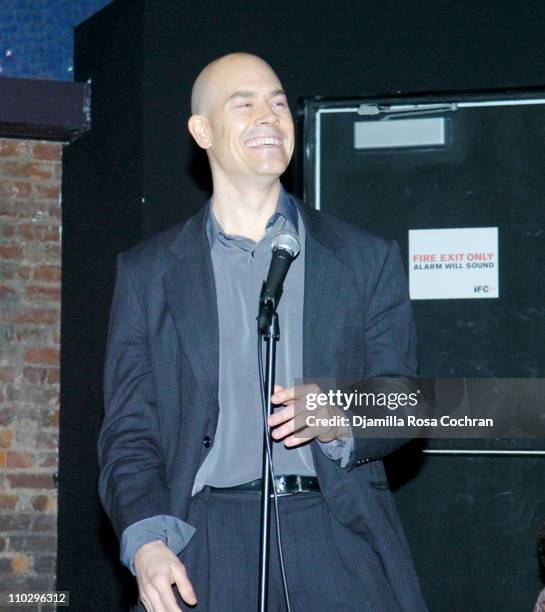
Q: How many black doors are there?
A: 1